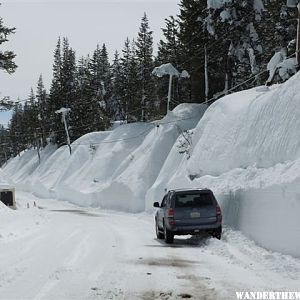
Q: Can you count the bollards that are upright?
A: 2